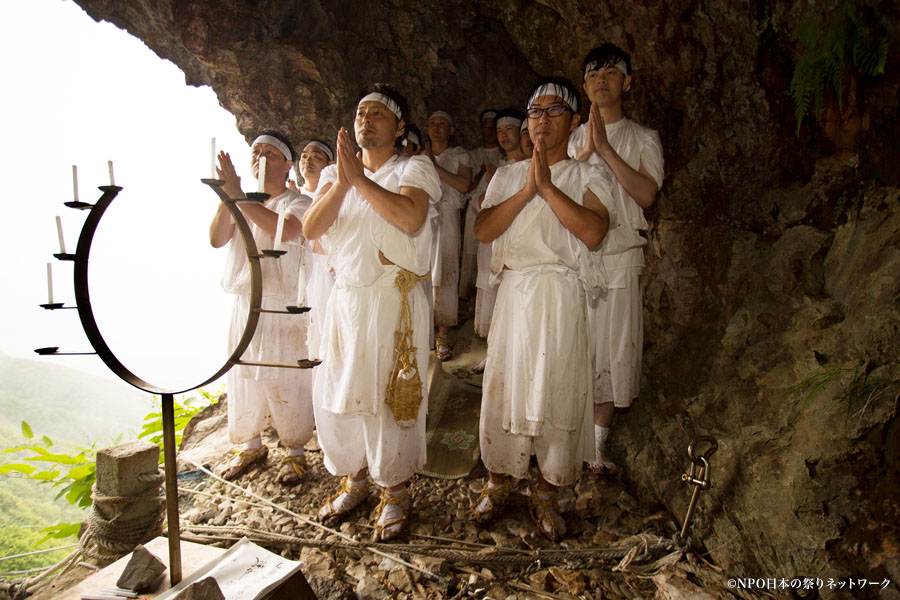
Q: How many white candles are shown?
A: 9